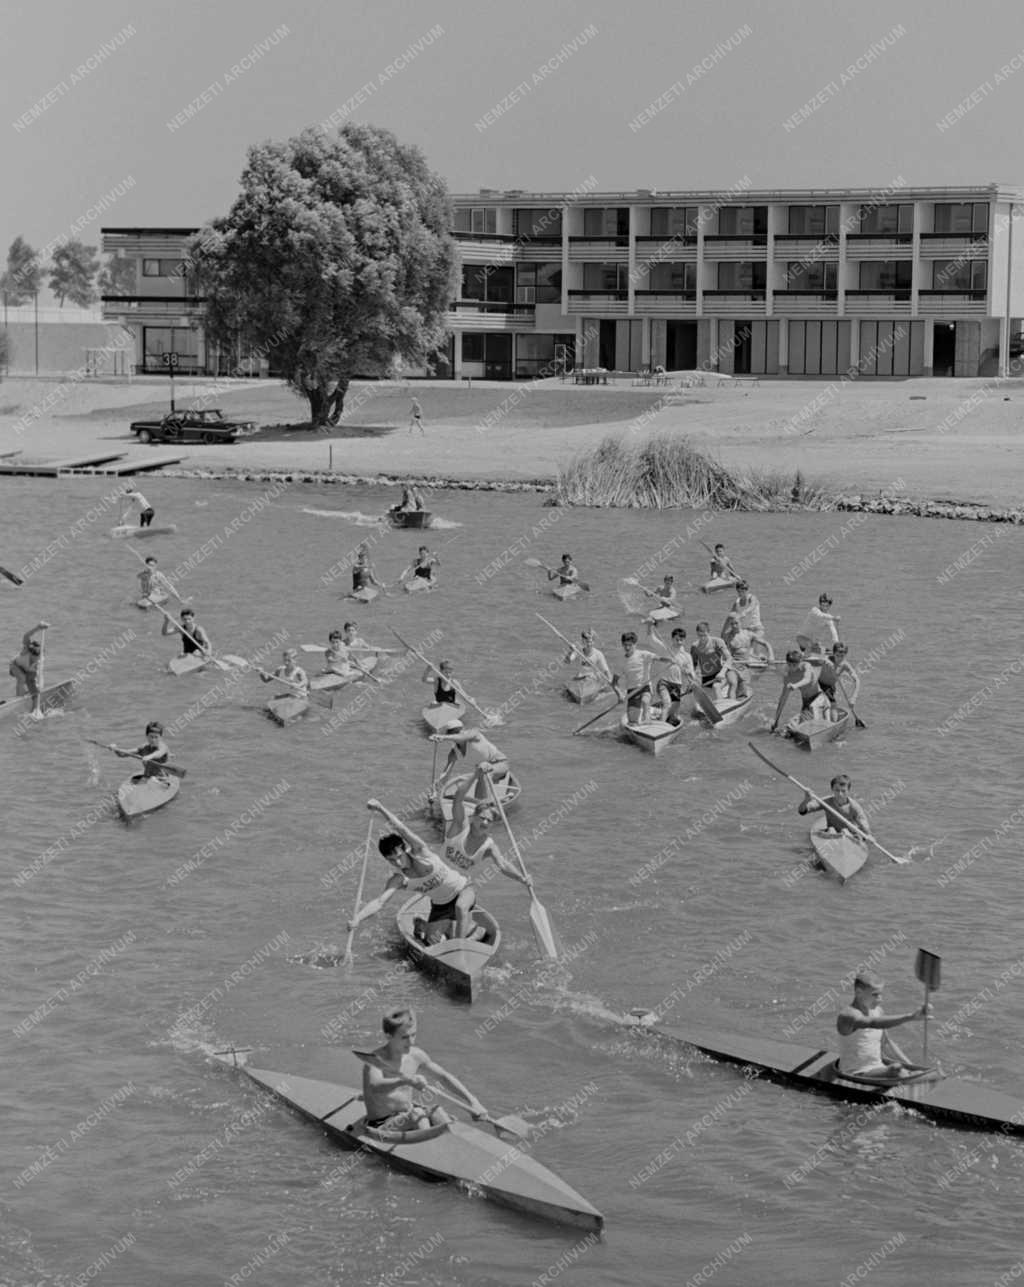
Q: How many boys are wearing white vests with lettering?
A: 2